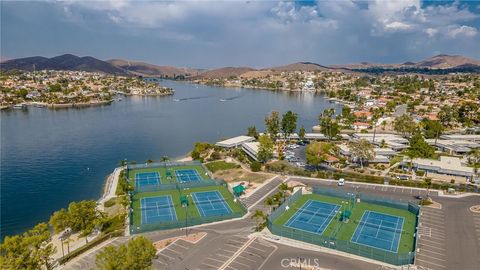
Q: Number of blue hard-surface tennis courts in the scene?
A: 6